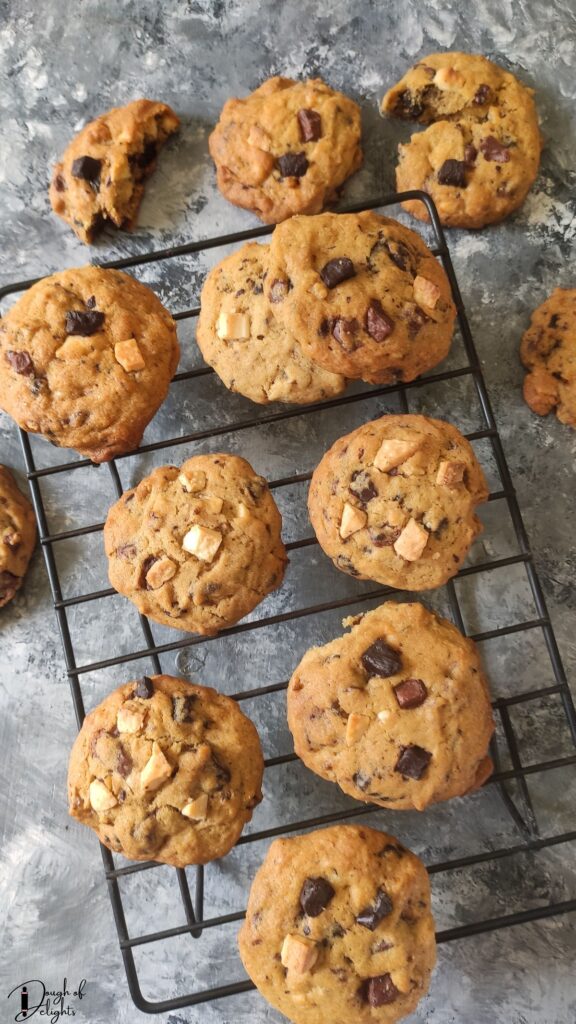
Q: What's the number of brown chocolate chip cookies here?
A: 13